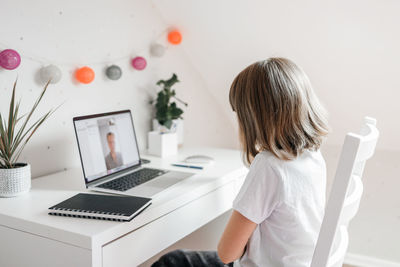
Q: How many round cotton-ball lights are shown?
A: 7